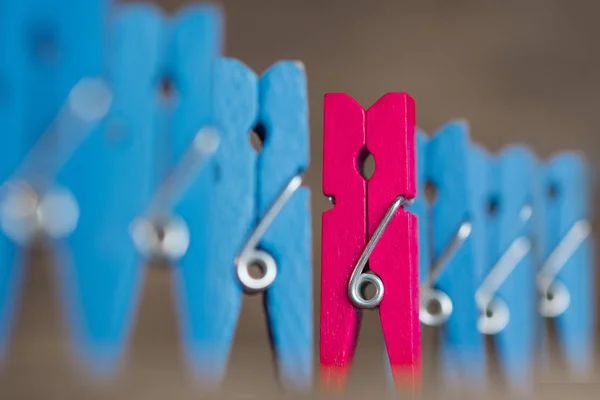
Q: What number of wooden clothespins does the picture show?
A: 7